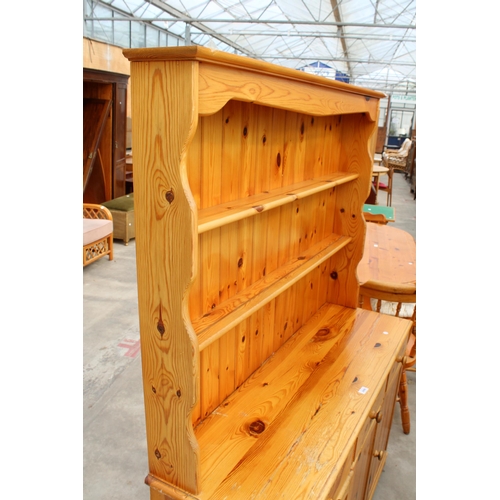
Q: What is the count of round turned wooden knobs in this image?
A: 3